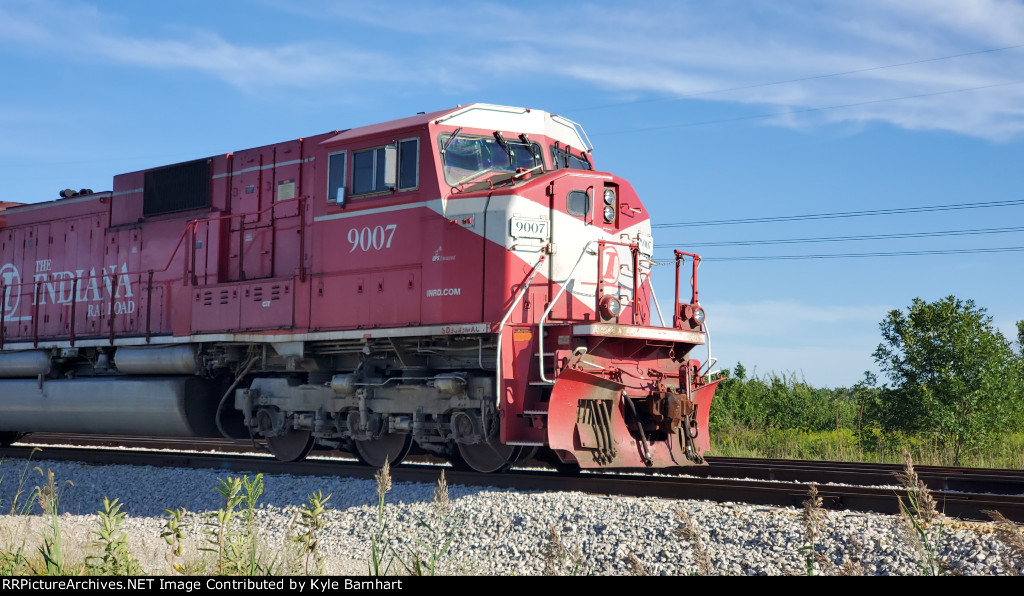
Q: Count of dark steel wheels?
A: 3